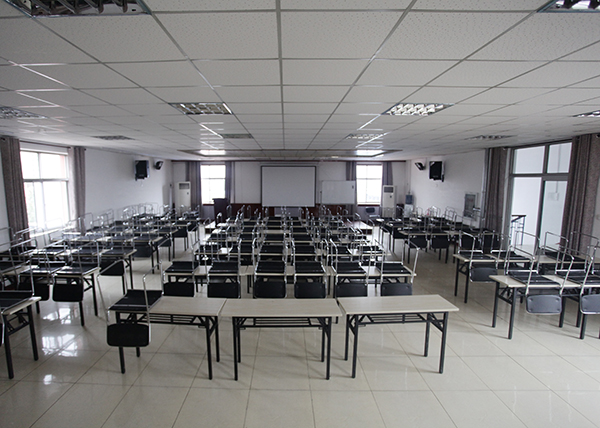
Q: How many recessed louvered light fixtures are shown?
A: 10